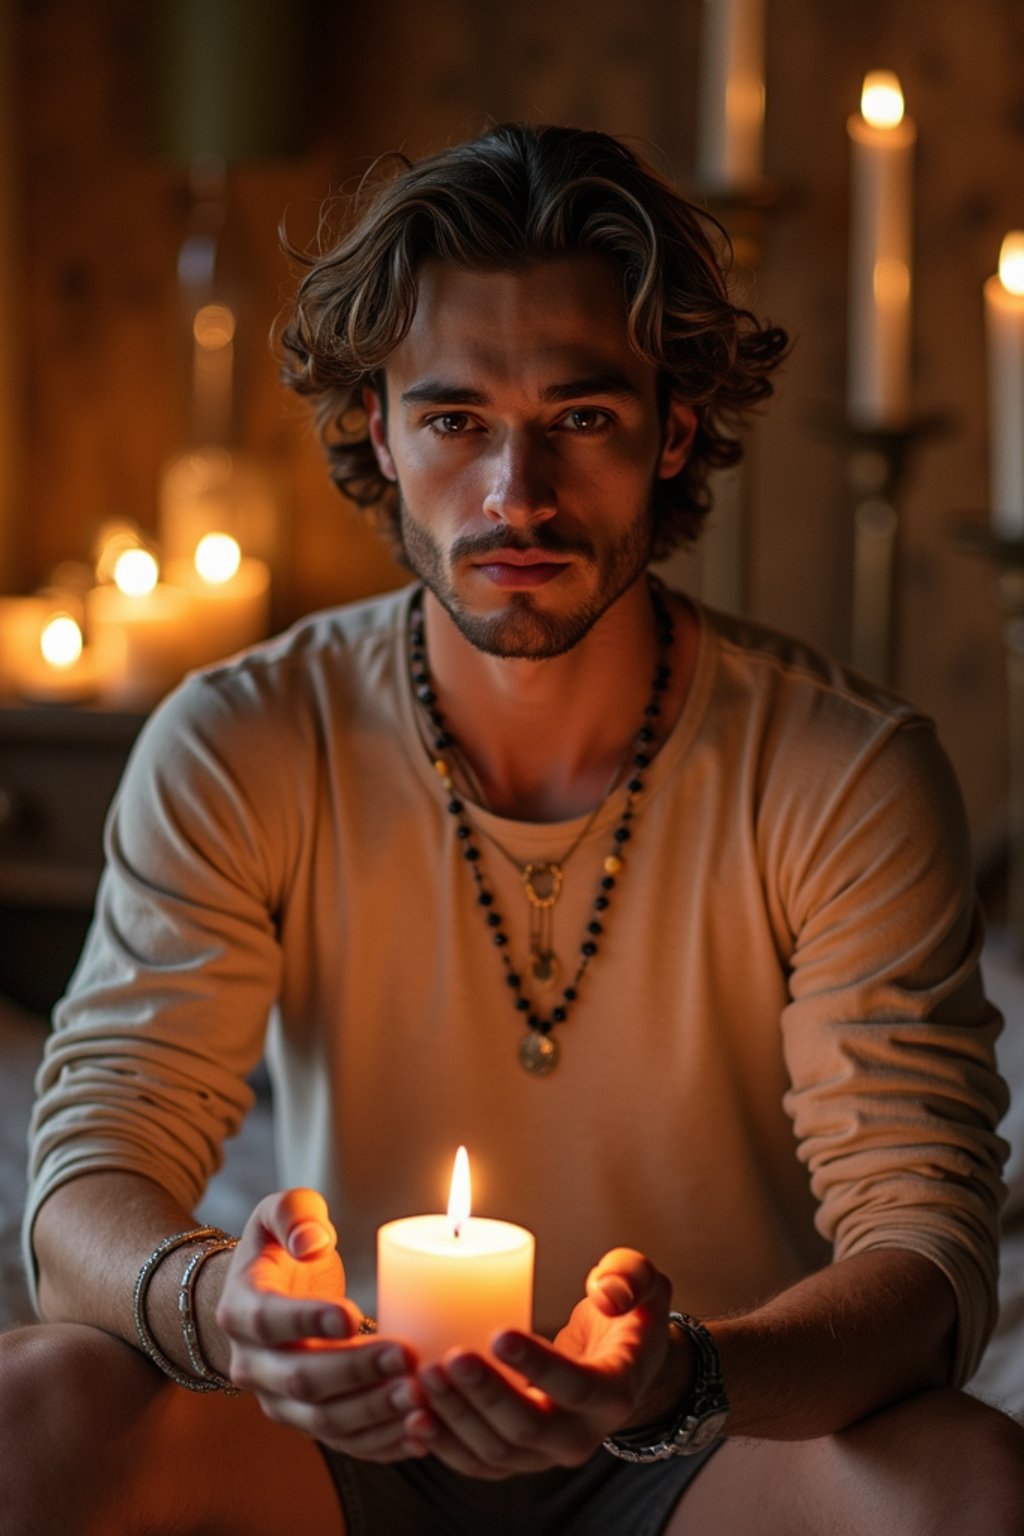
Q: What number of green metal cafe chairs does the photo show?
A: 0